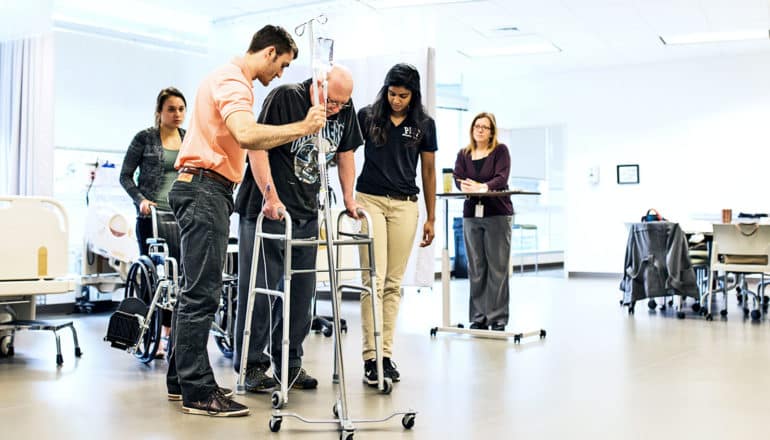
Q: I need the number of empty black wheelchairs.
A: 1